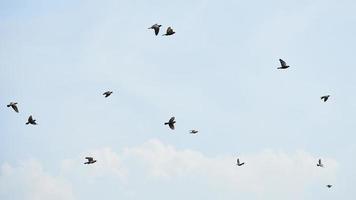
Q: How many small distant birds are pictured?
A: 13